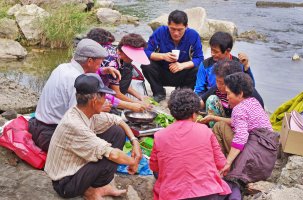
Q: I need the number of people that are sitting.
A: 9